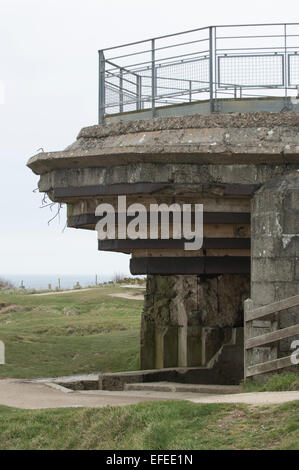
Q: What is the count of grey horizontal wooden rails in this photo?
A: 3